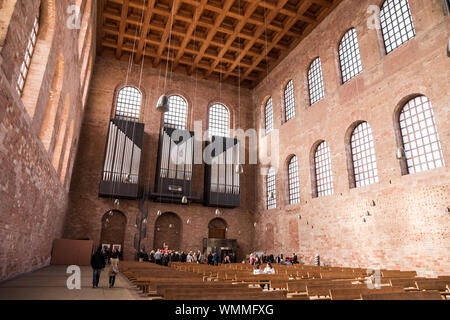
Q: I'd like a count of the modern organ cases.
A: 3